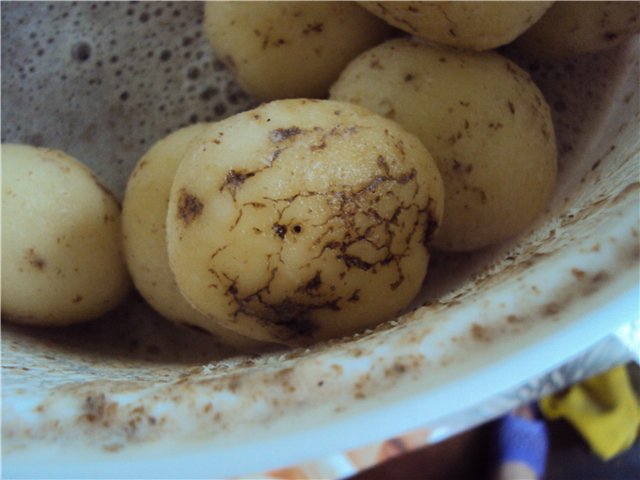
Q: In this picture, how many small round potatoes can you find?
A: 7